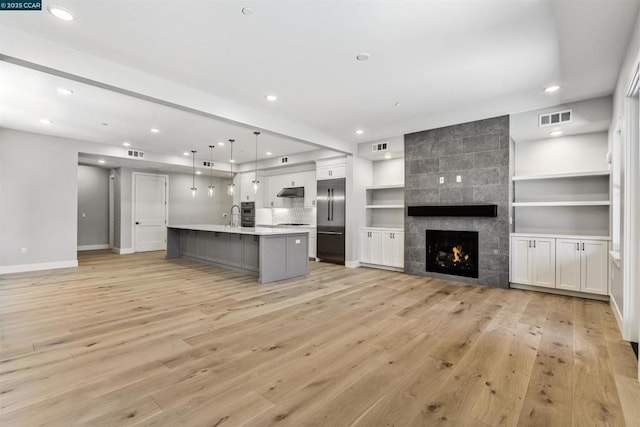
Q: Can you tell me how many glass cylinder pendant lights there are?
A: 4